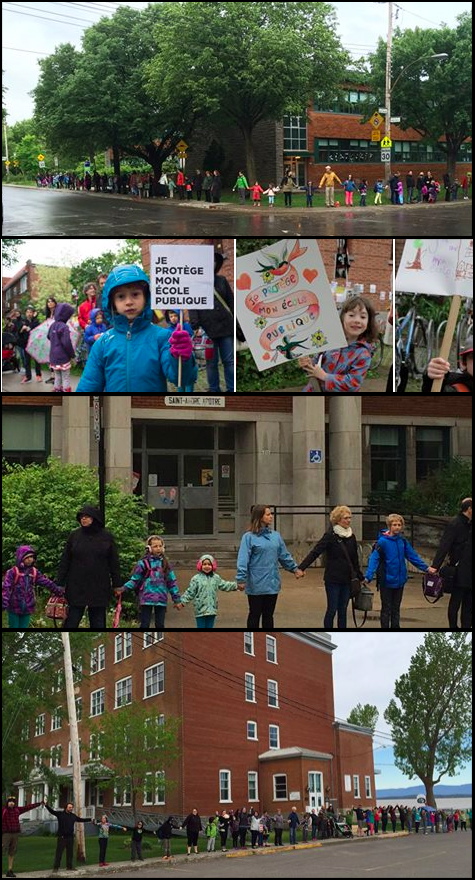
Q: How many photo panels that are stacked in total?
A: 4